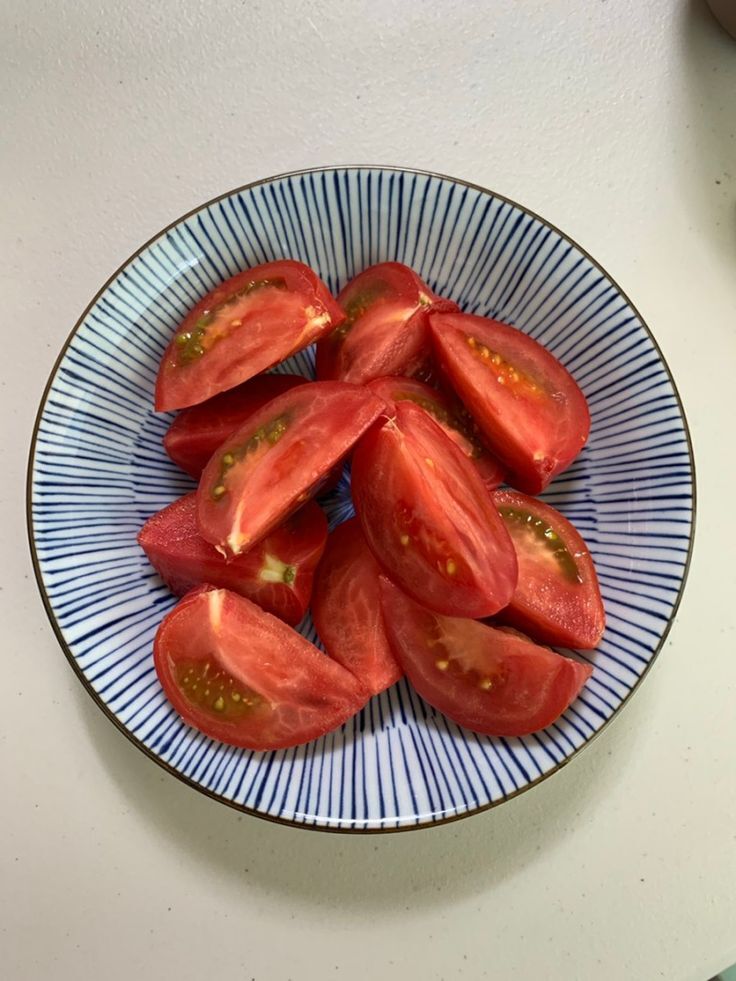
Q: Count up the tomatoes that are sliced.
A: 12